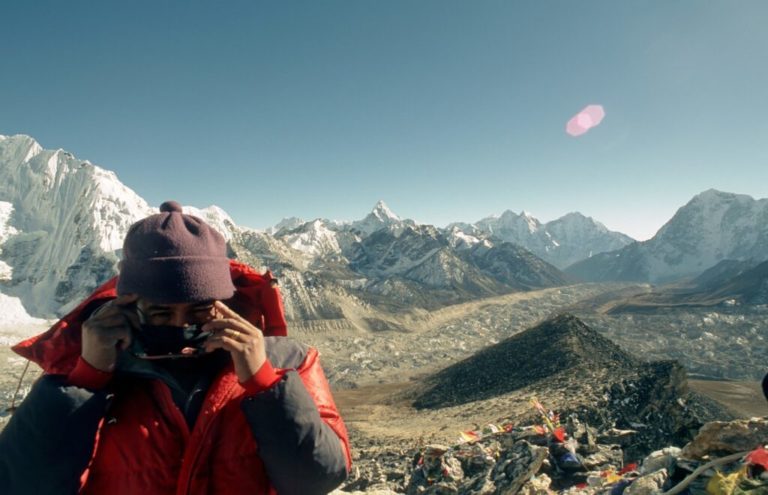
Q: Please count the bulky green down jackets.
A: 0